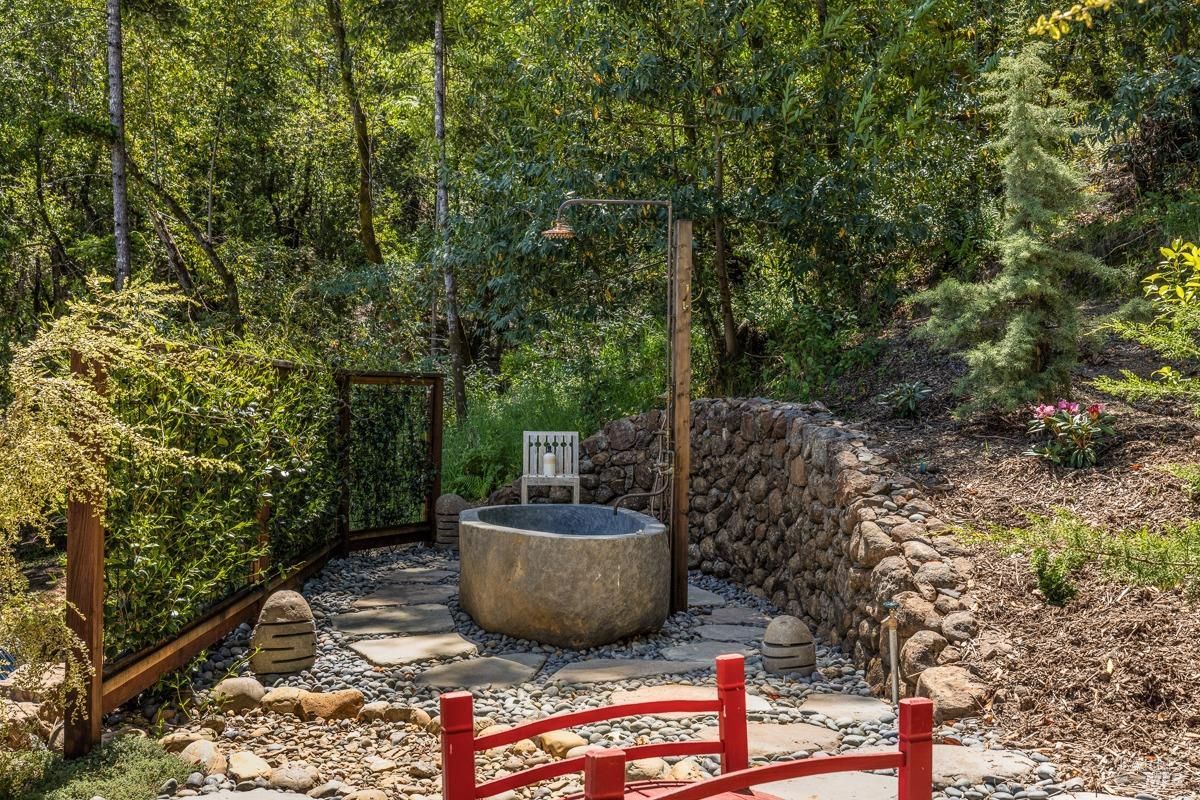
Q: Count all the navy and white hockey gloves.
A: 0